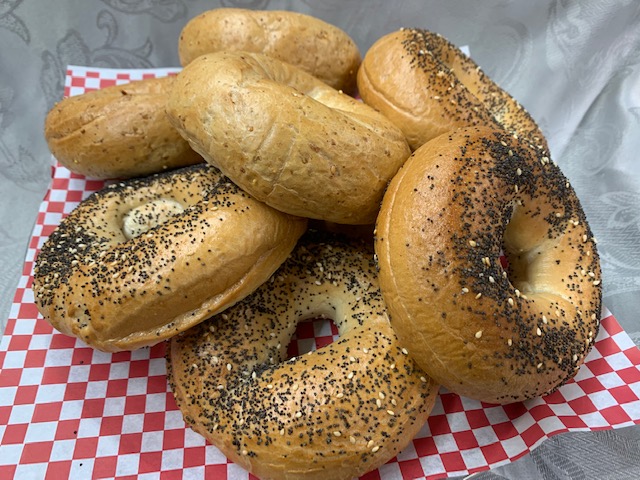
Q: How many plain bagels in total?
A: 3